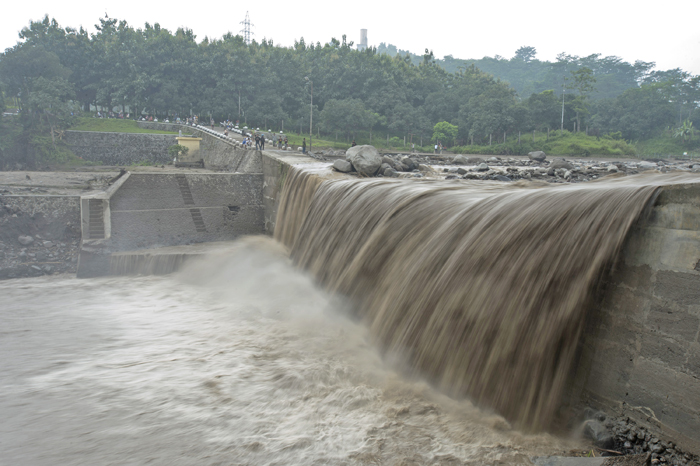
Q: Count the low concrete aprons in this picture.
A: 1